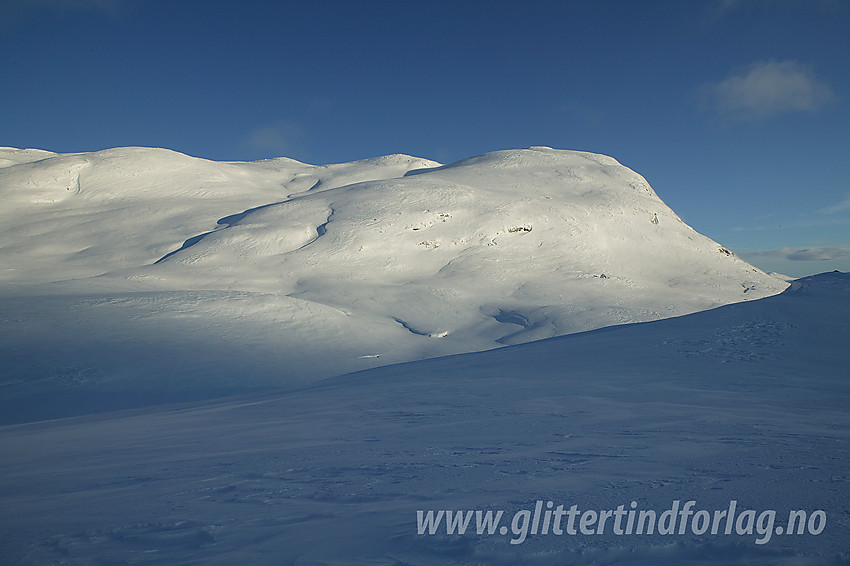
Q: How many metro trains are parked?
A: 0